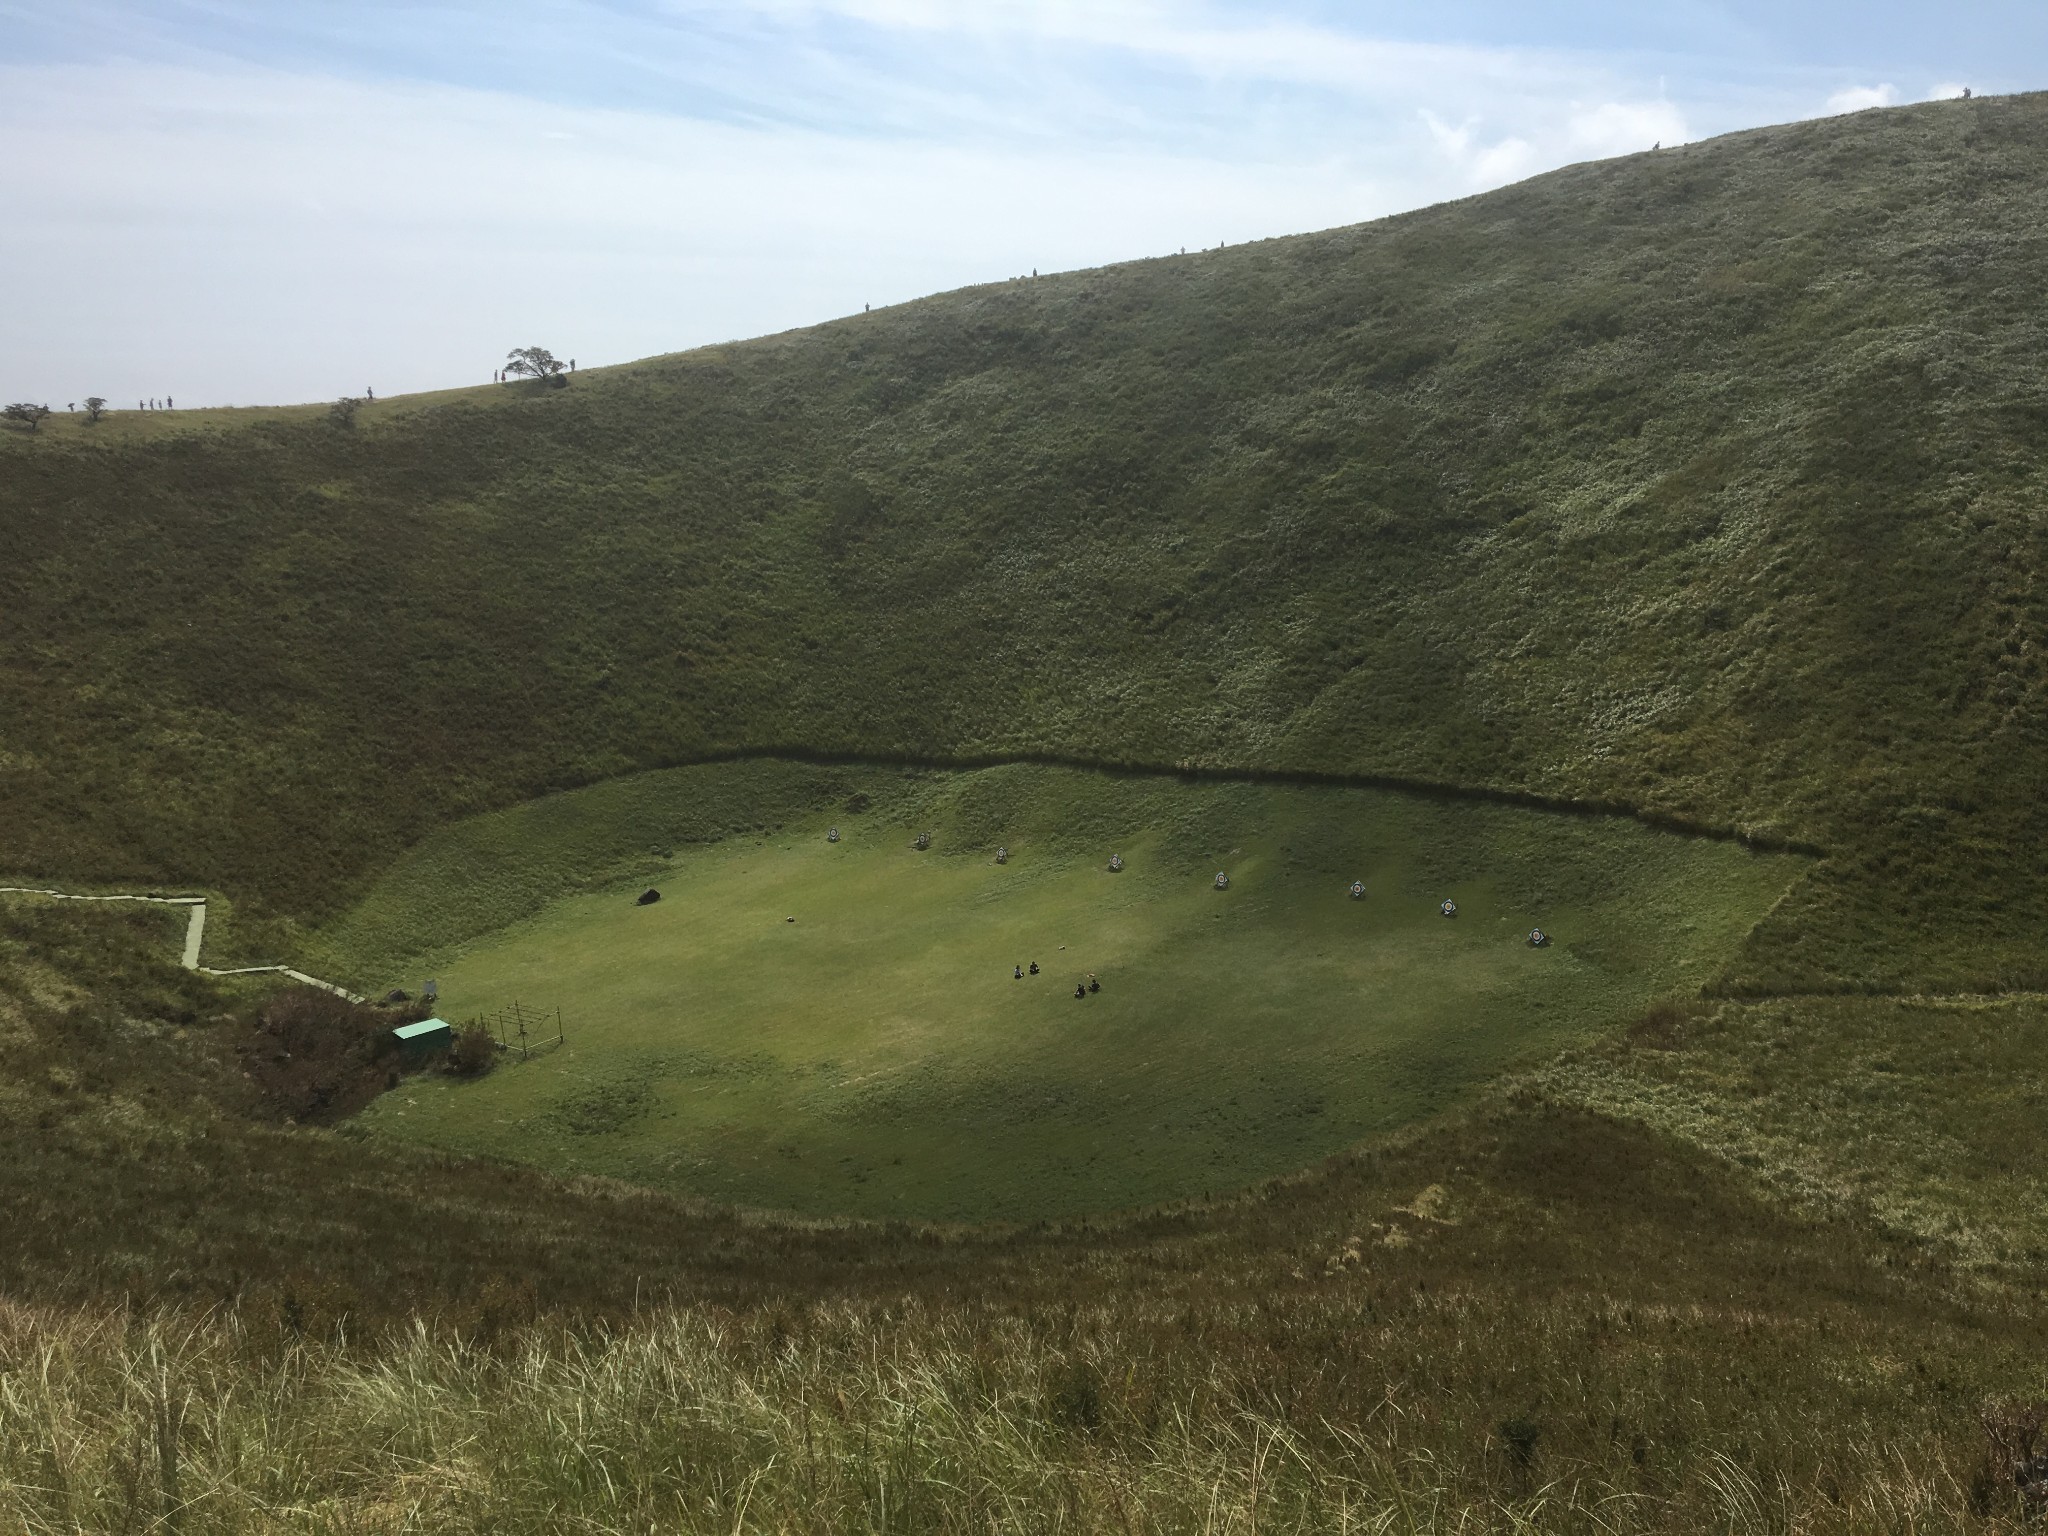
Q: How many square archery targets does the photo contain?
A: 8